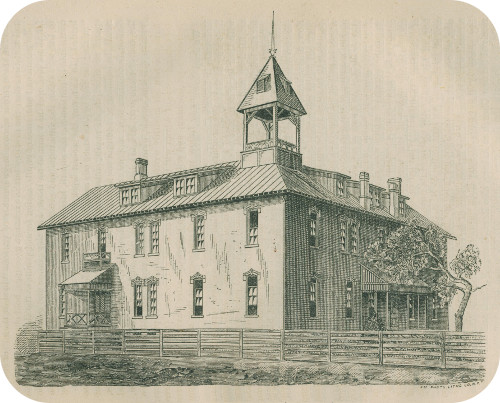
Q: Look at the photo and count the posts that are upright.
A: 11